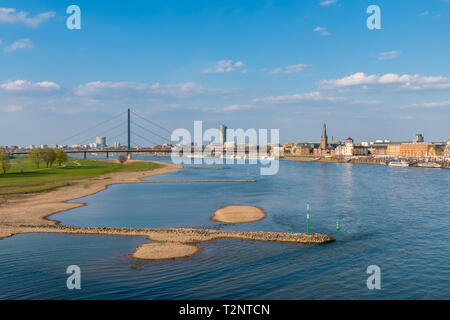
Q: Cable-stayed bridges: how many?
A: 1